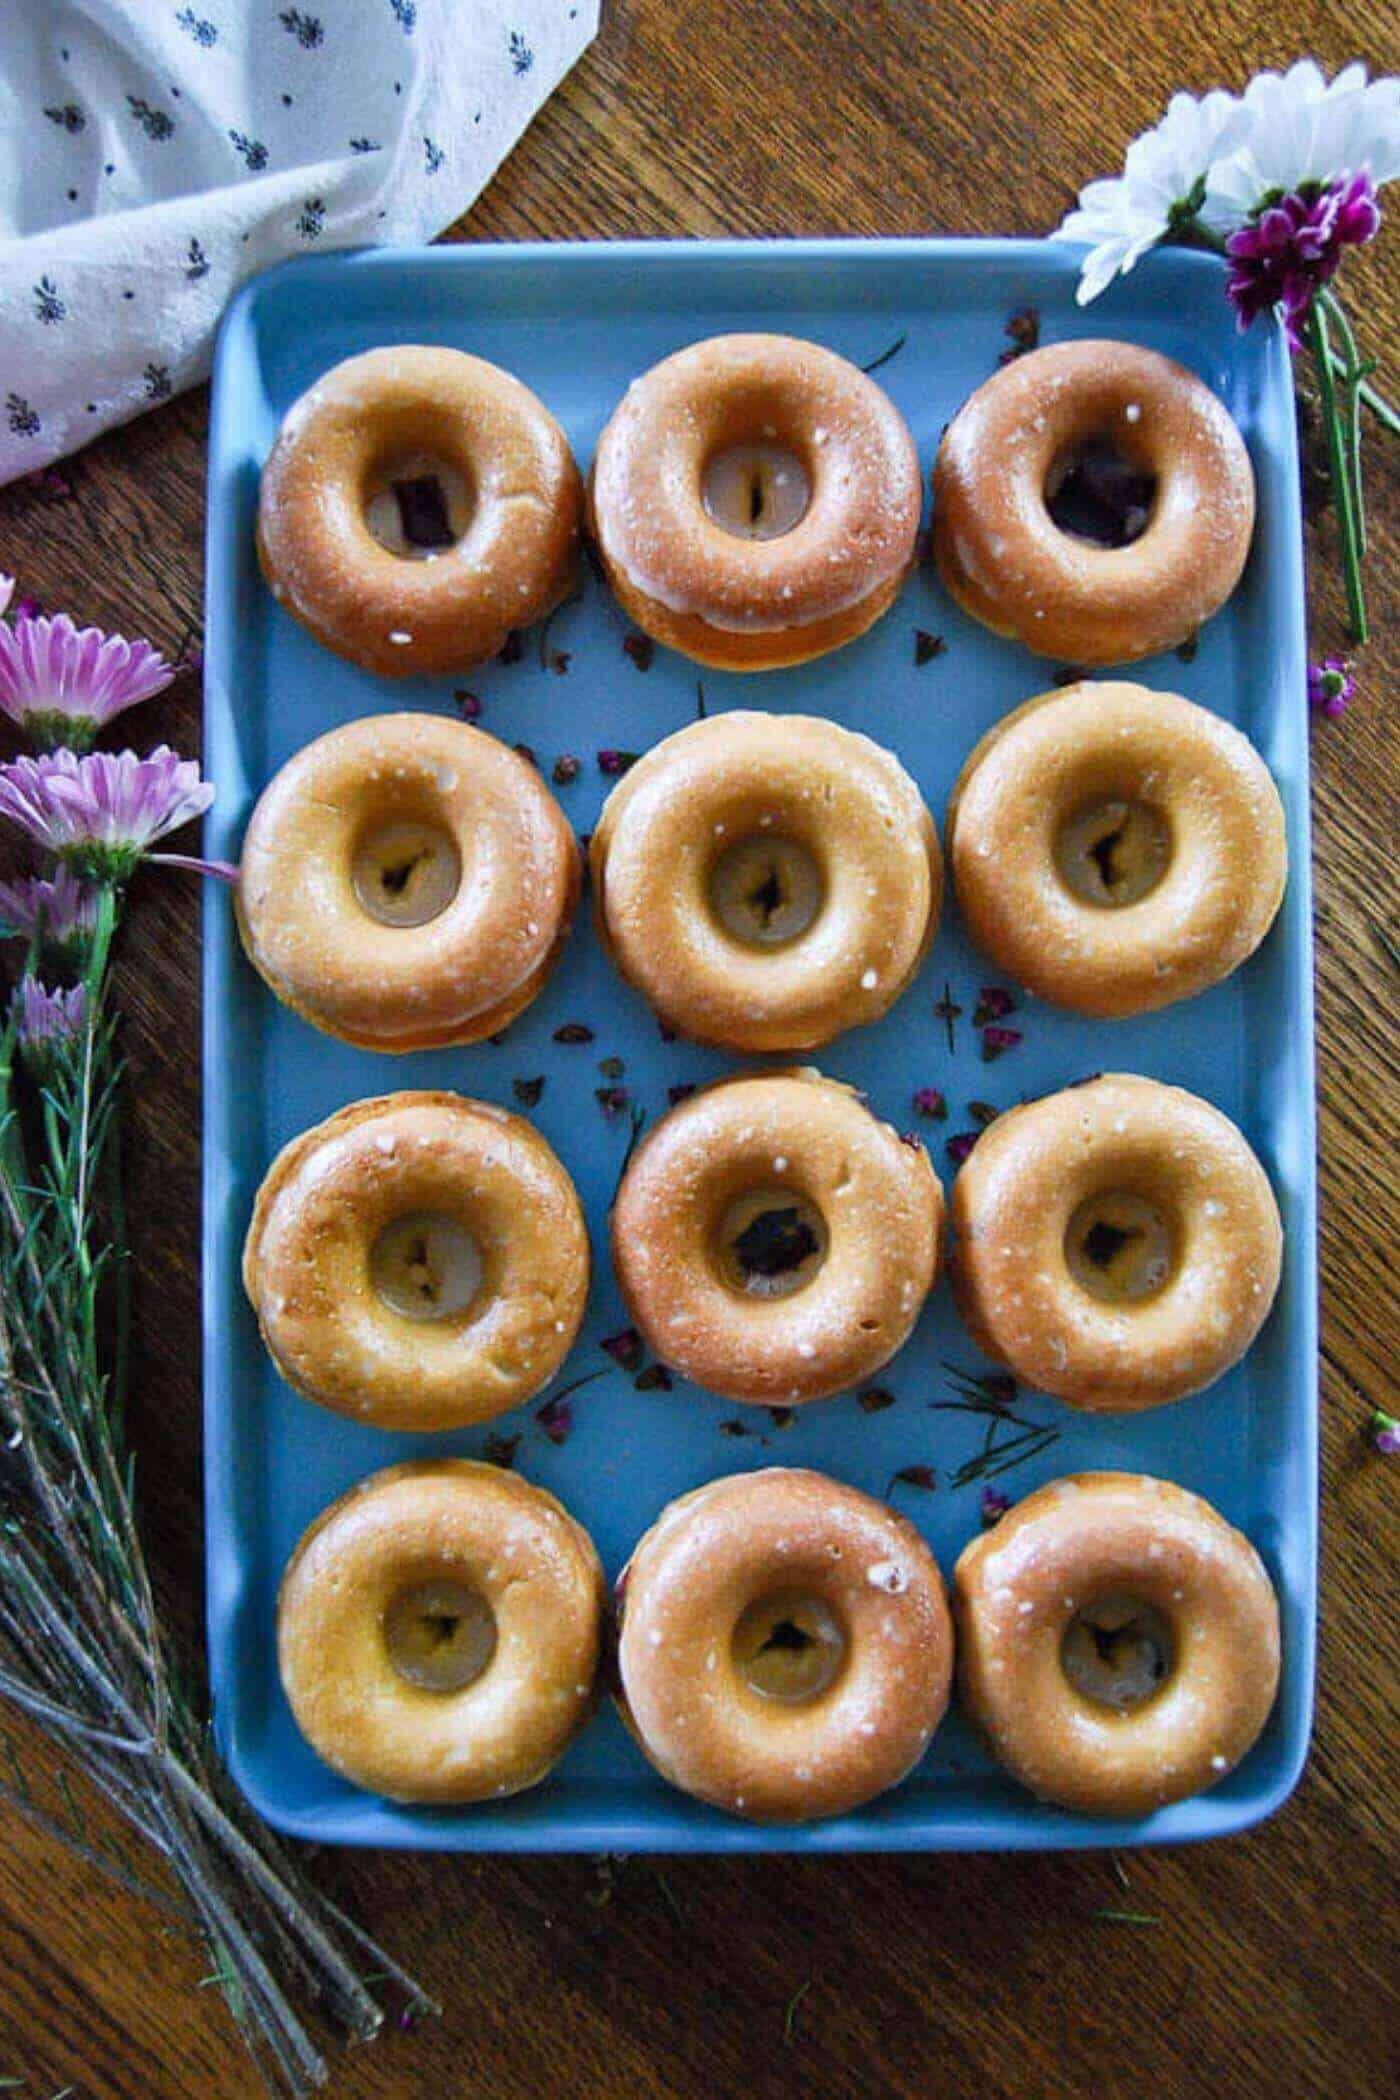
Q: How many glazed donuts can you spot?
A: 12